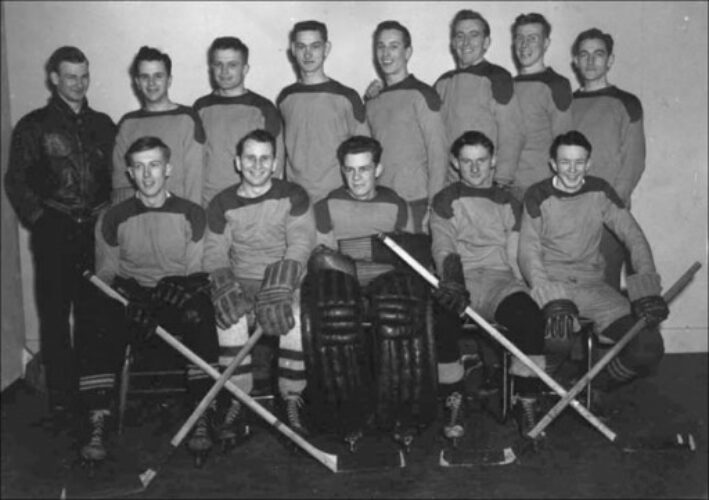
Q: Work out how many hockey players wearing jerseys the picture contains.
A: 12